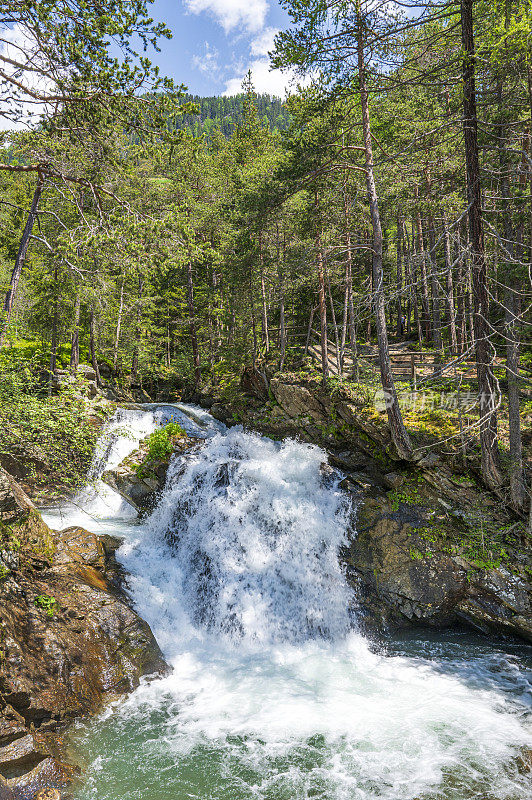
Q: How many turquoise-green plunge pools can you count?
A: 1